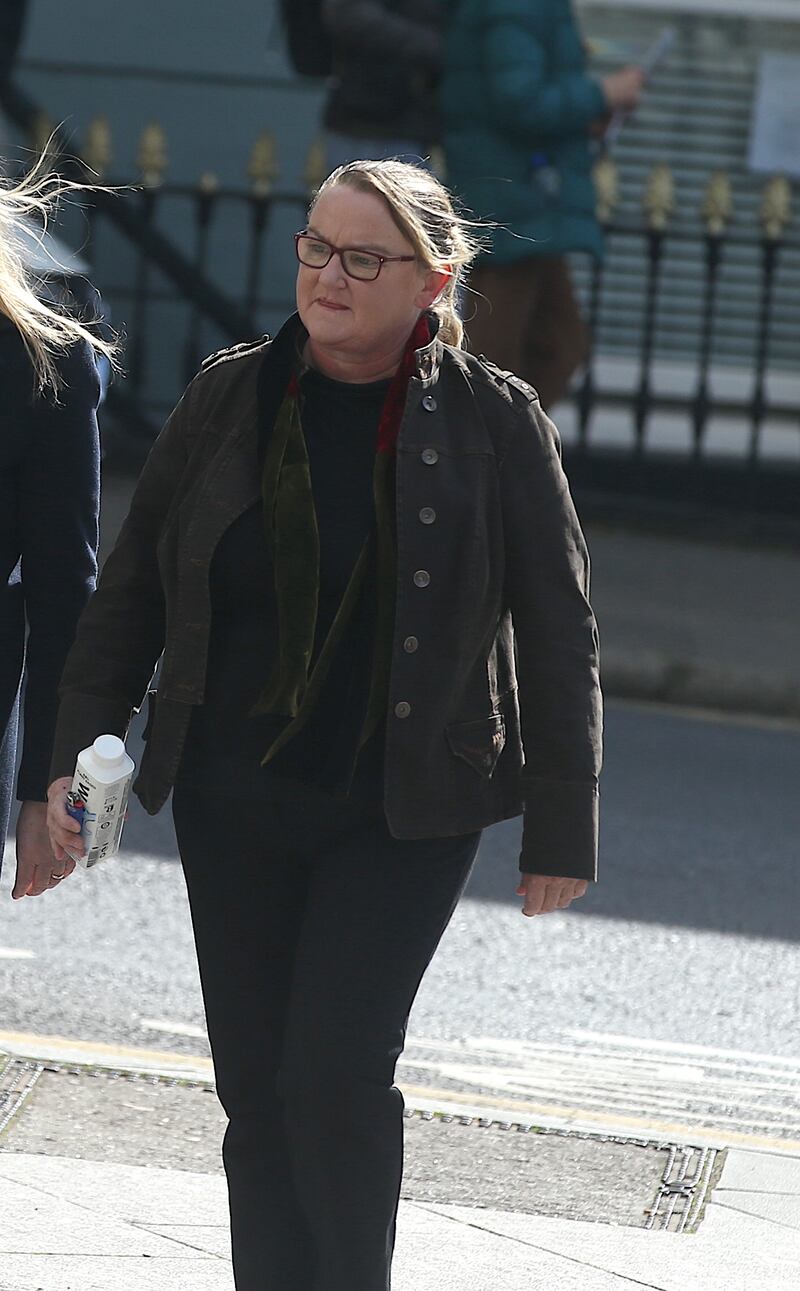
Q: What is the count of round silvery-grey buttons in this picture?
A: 6